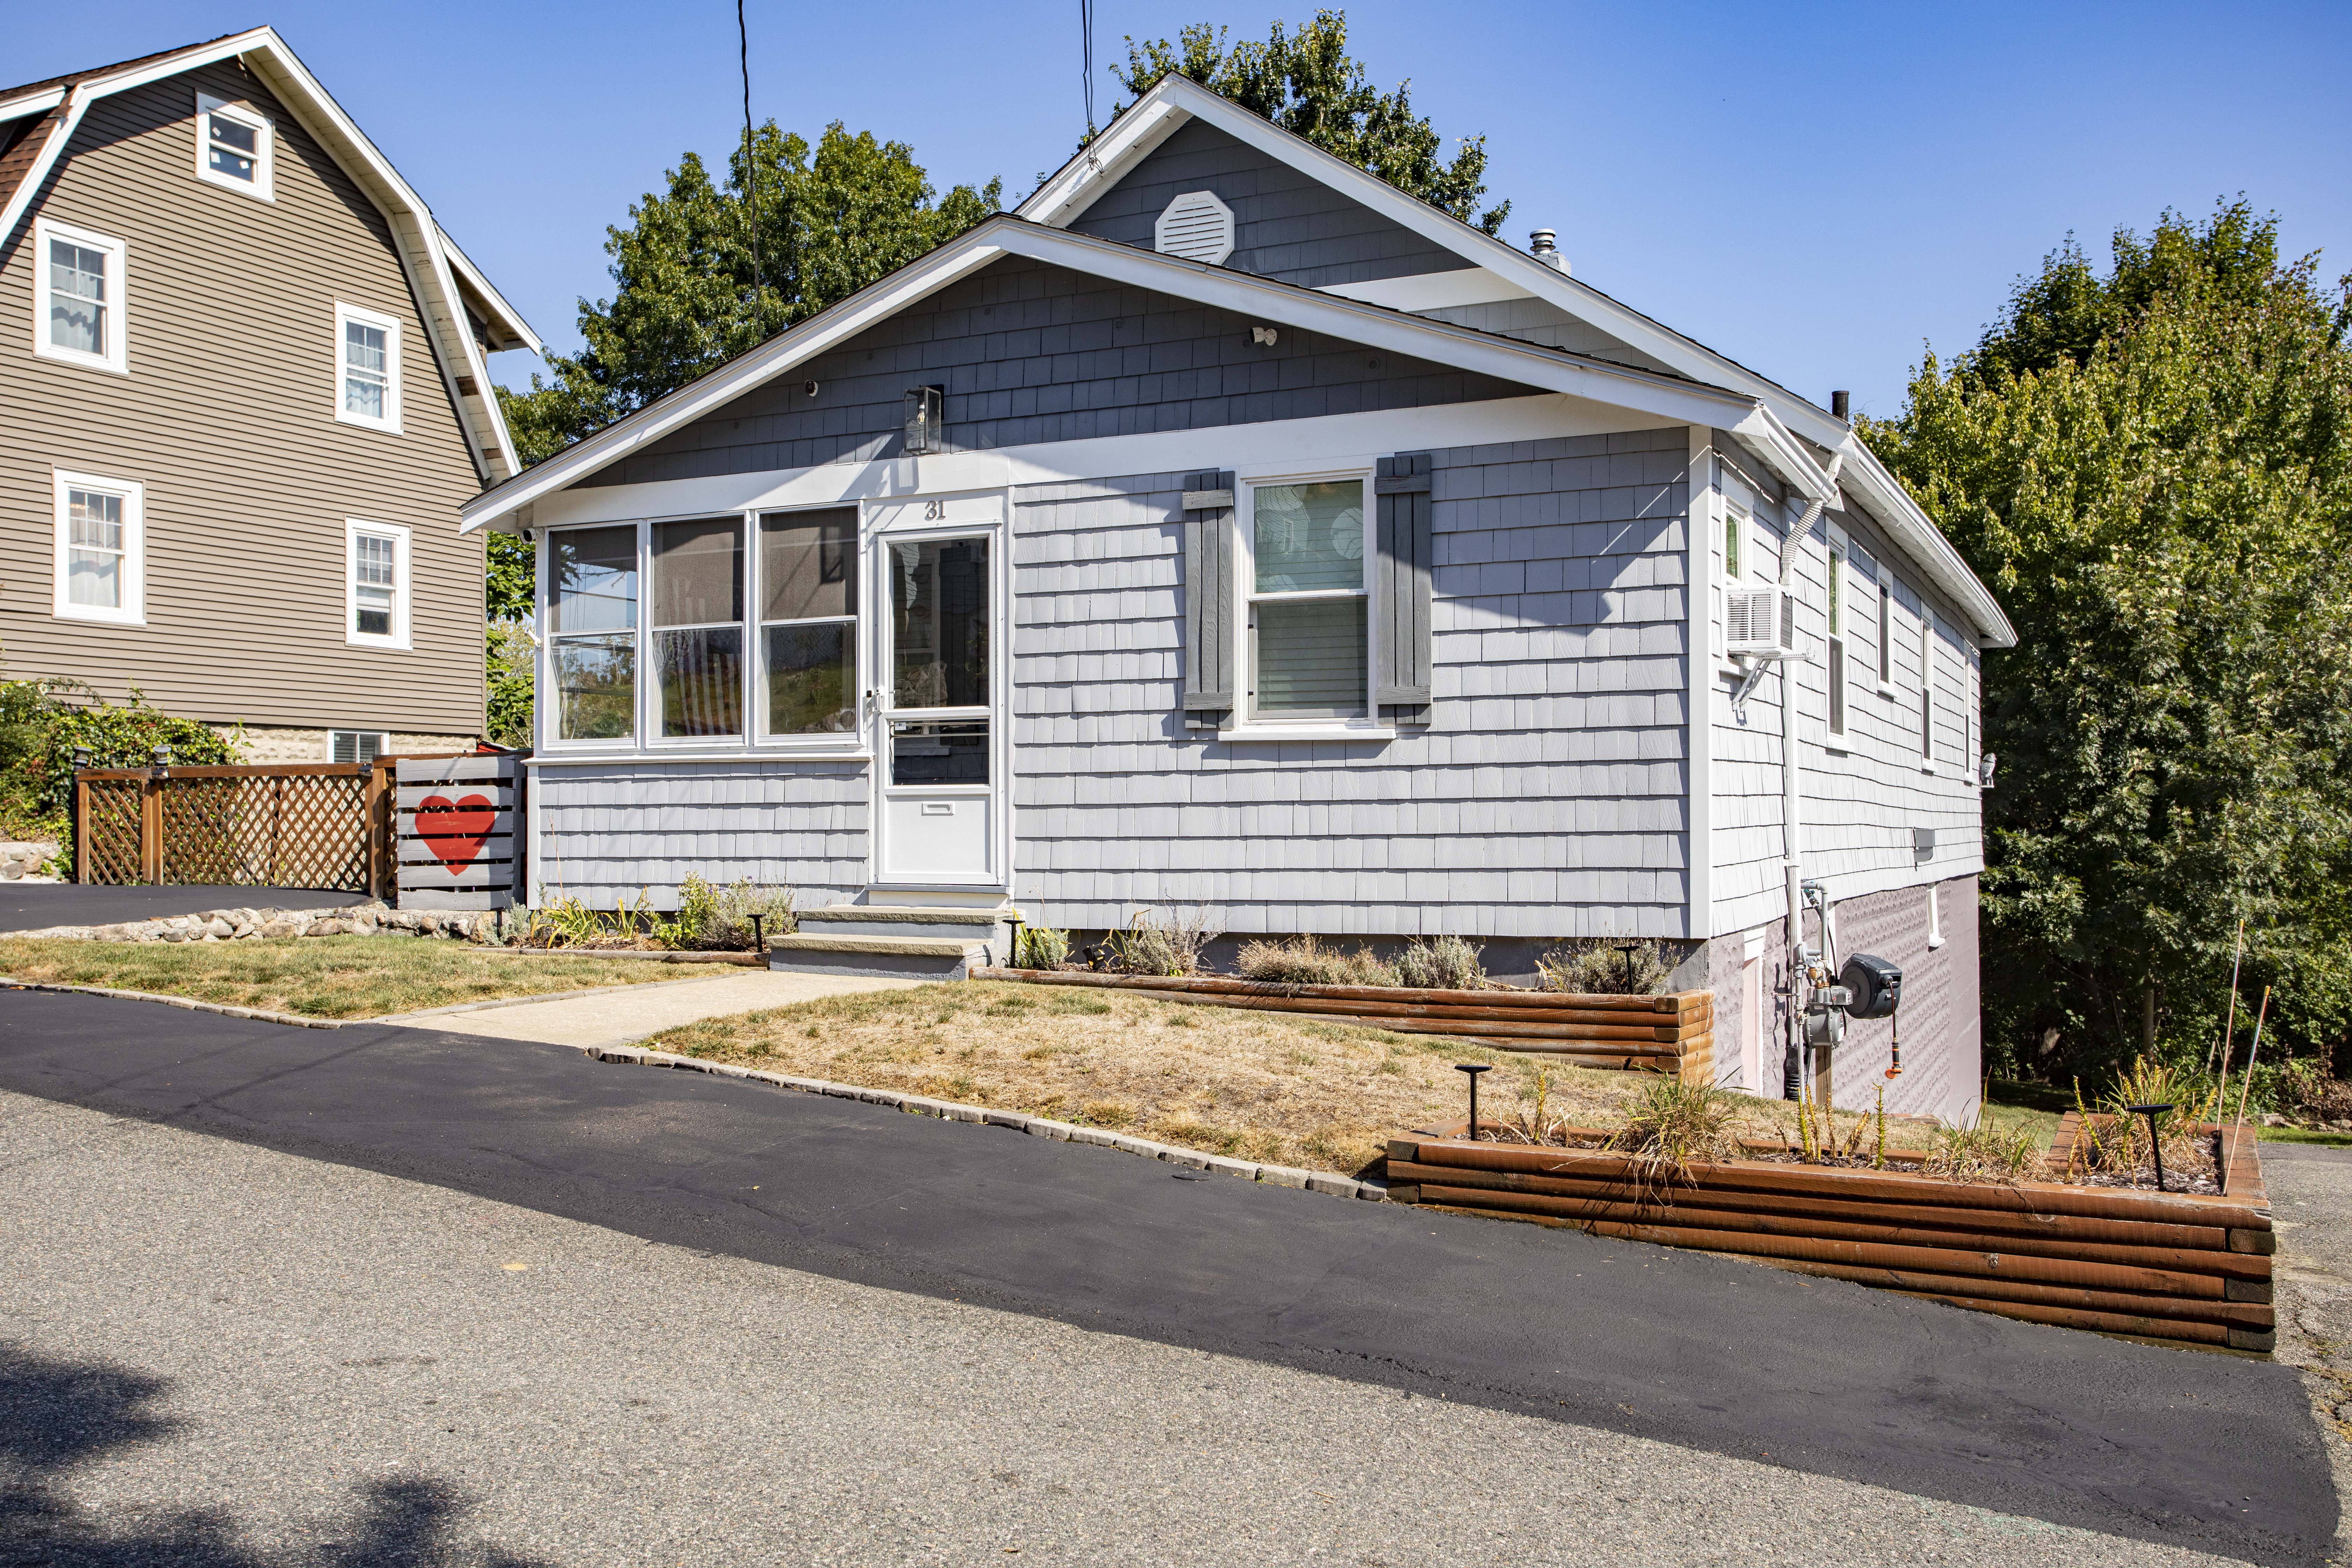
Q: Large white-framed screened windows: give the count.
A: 3